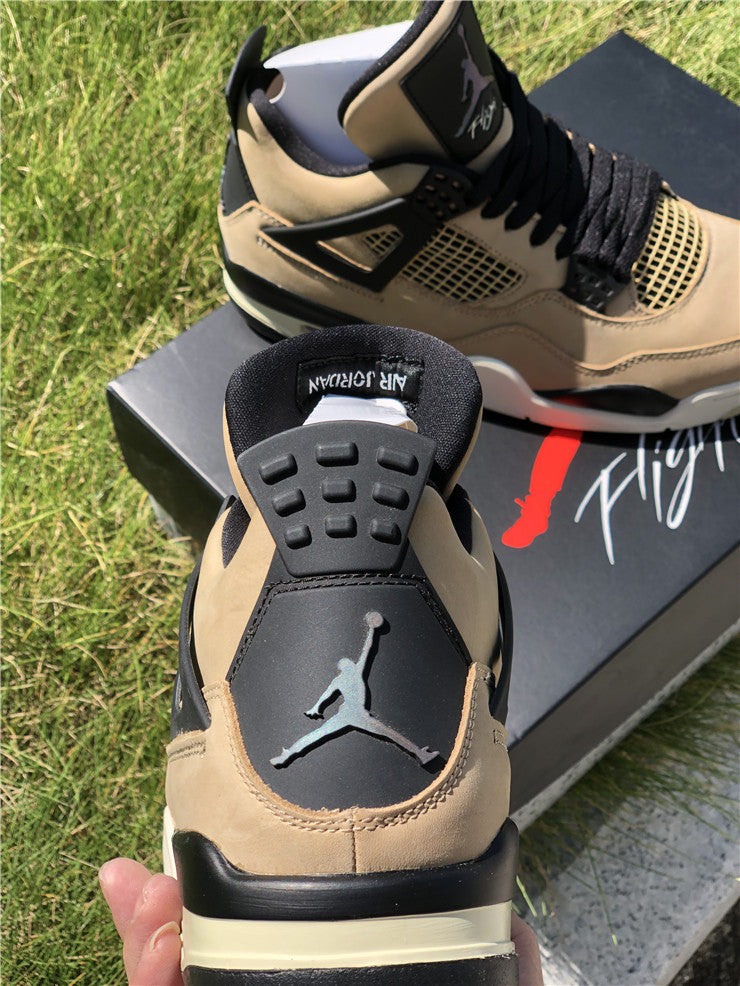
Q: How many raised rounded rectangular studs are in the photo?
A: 9